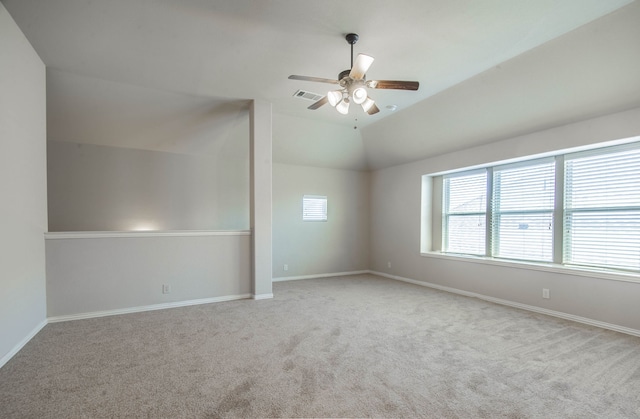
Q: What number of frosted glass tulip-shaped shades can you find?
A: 4